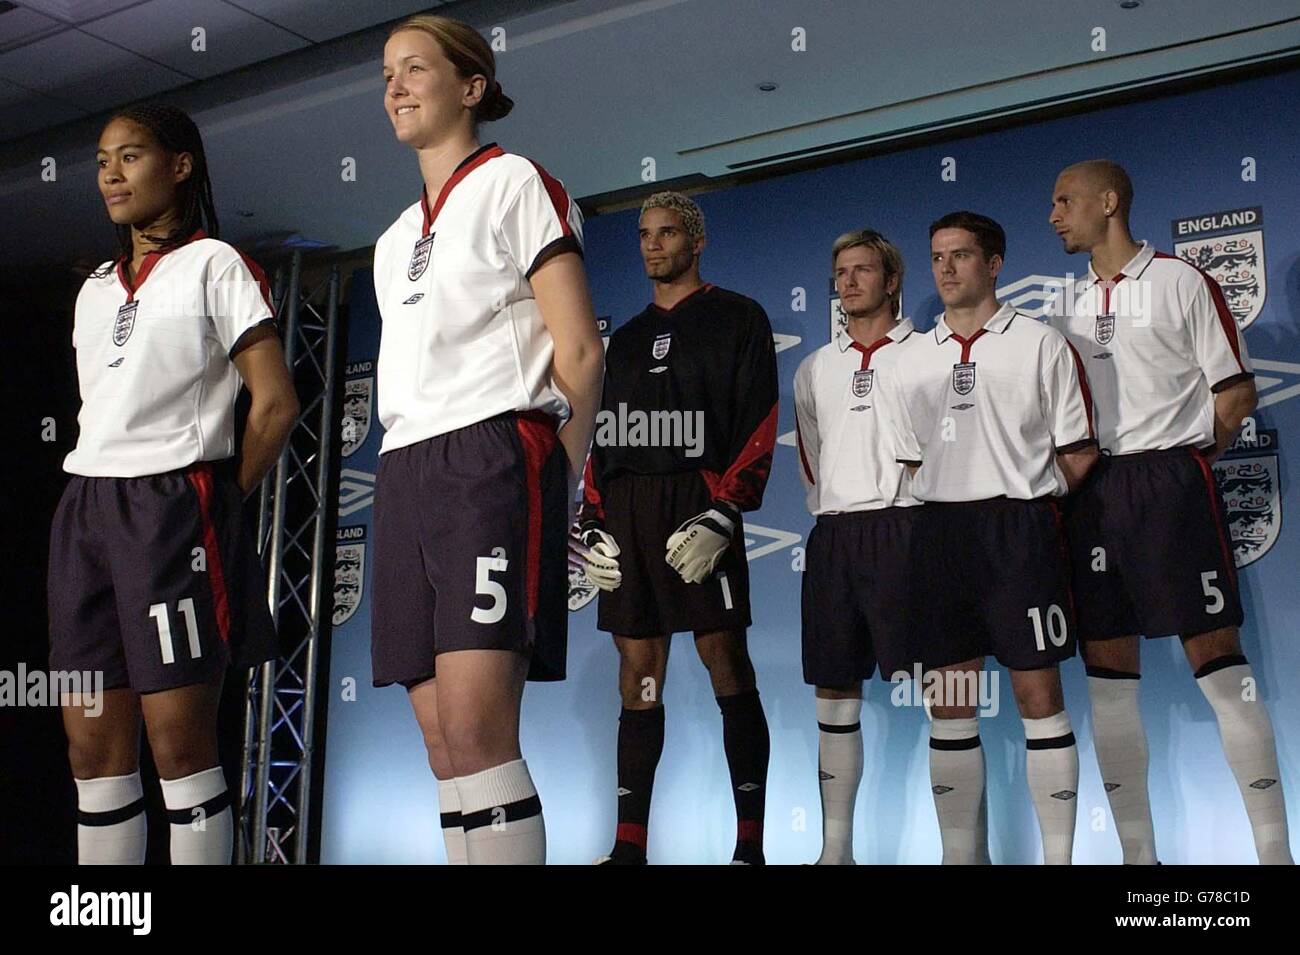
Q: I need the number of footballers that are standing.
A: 6